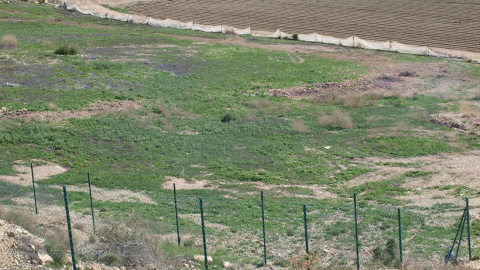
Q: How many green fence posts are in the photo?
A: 10